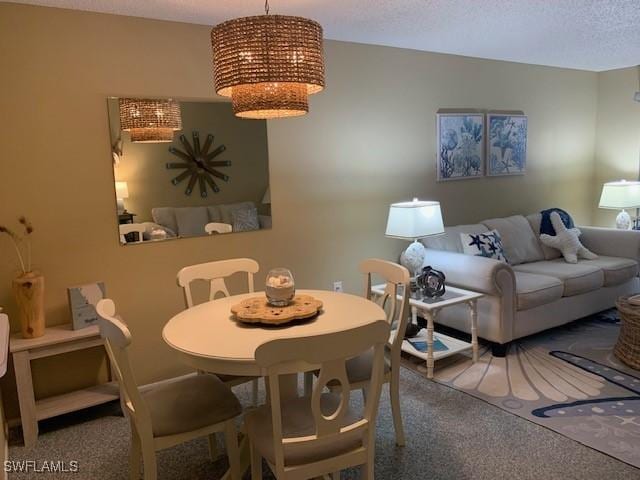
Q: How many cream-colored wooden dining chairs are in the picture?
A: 4